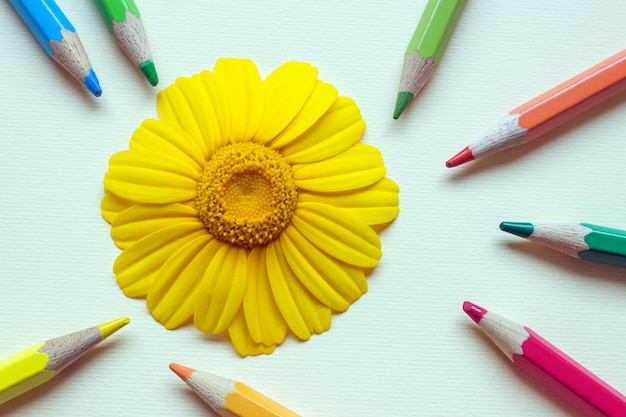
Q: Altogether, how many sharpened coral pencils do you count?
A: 1